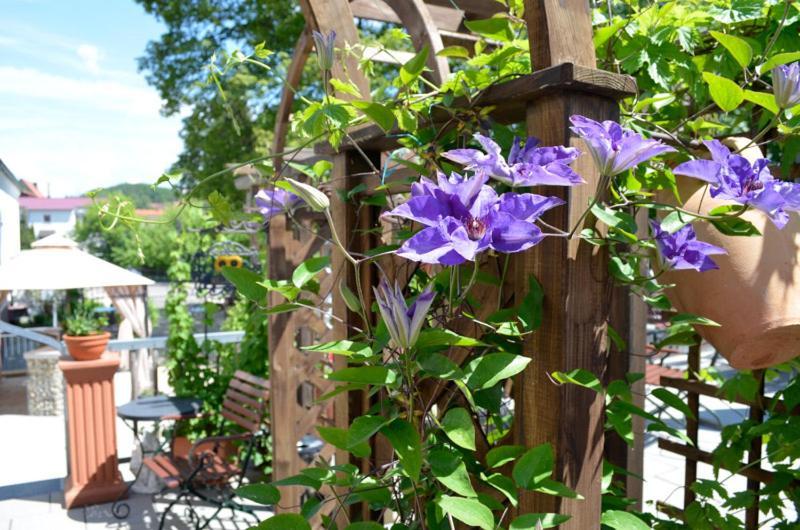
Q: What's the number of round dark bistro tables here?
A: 1